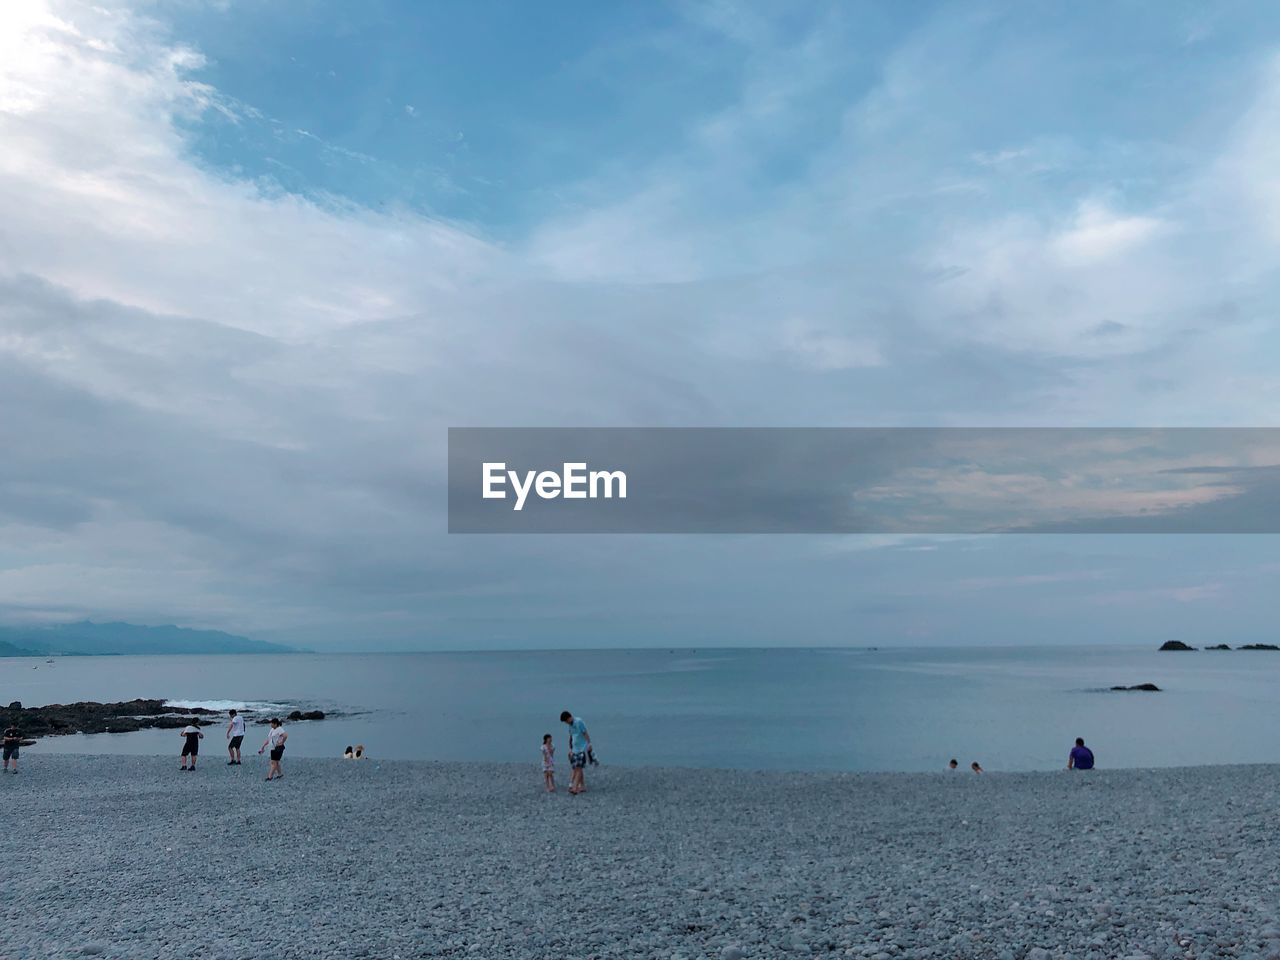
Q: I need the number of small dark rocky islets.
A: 4